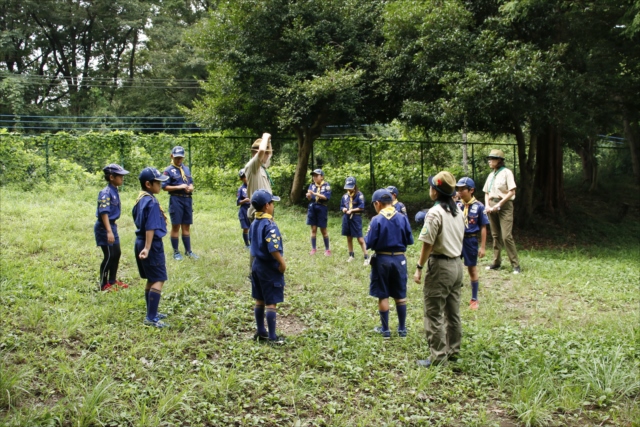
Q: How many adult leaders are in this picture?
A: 3